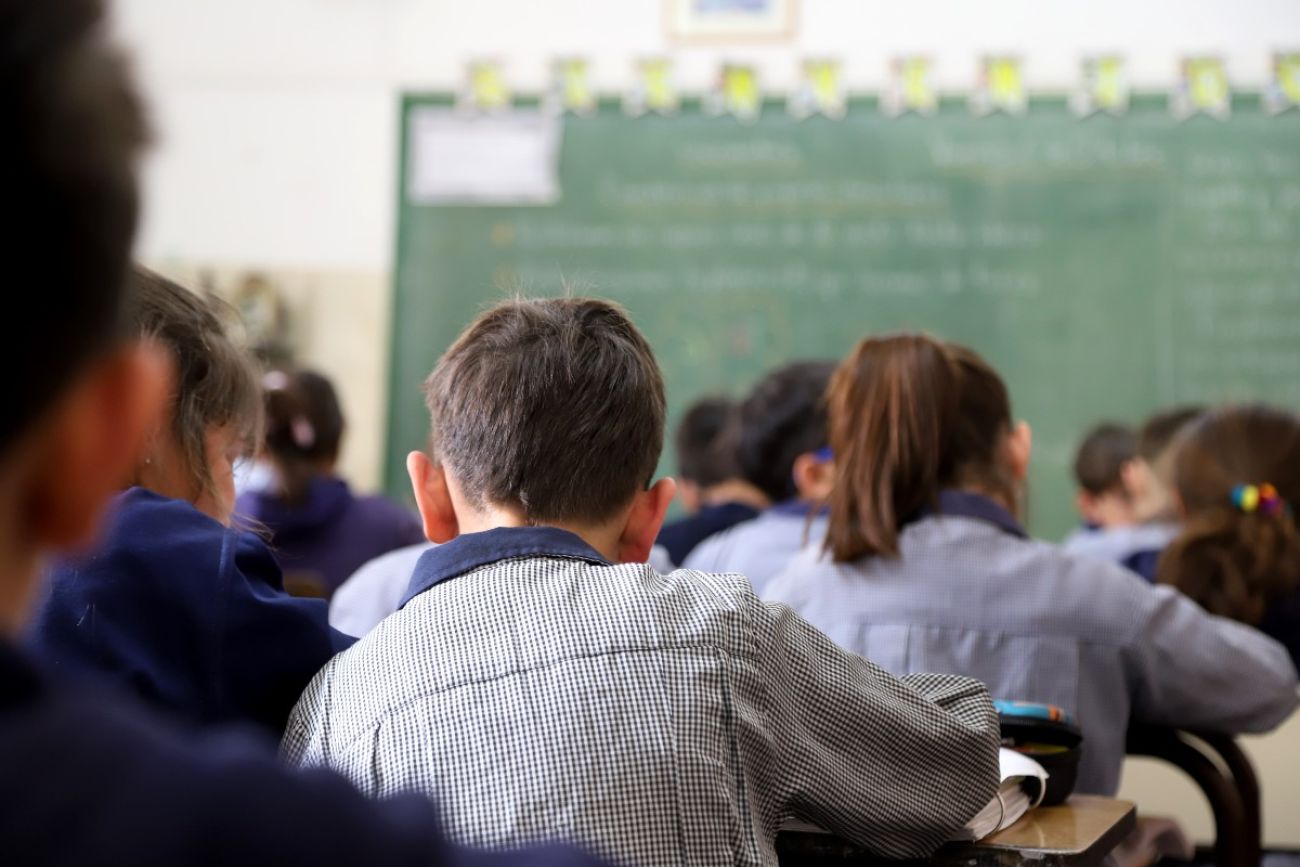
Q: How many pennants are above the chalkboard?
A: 10